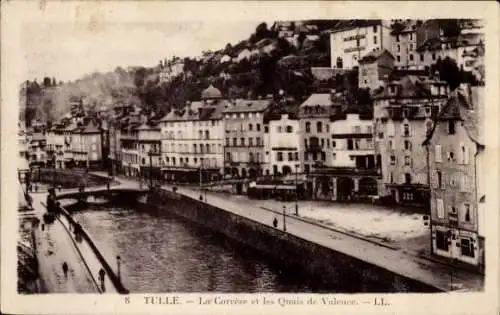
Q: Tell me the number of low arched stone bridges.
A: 1